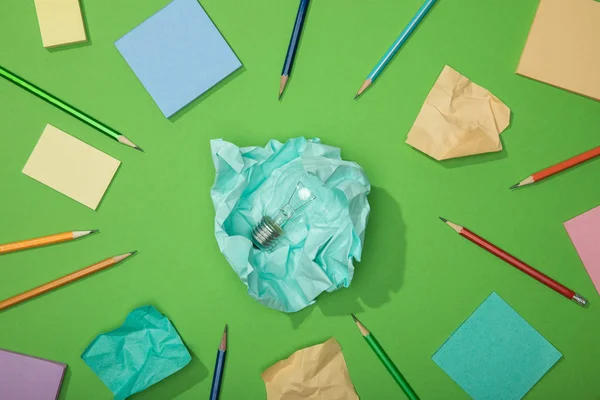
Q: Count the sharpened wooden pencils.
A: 9